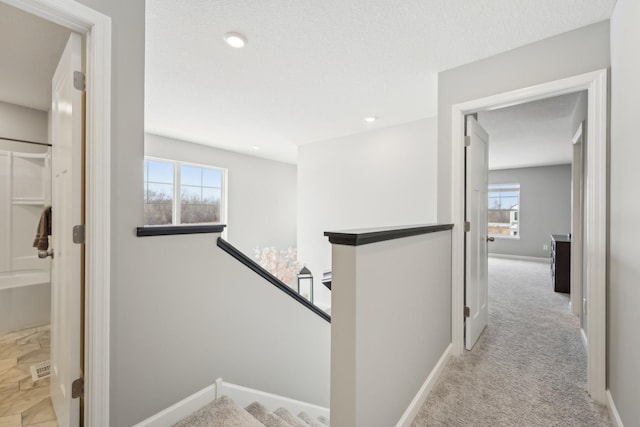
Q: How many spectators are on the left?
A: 0